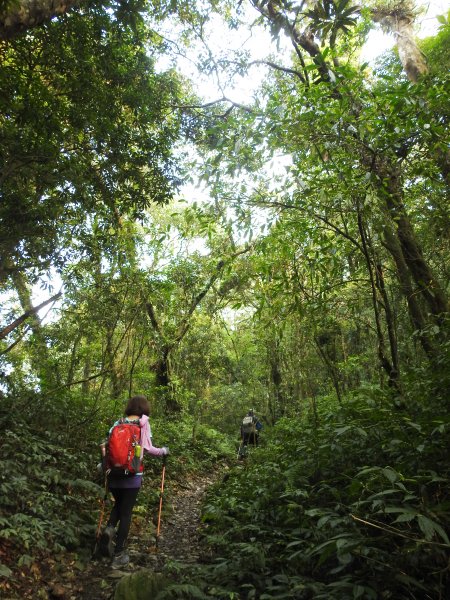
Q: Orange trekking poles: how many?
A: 2